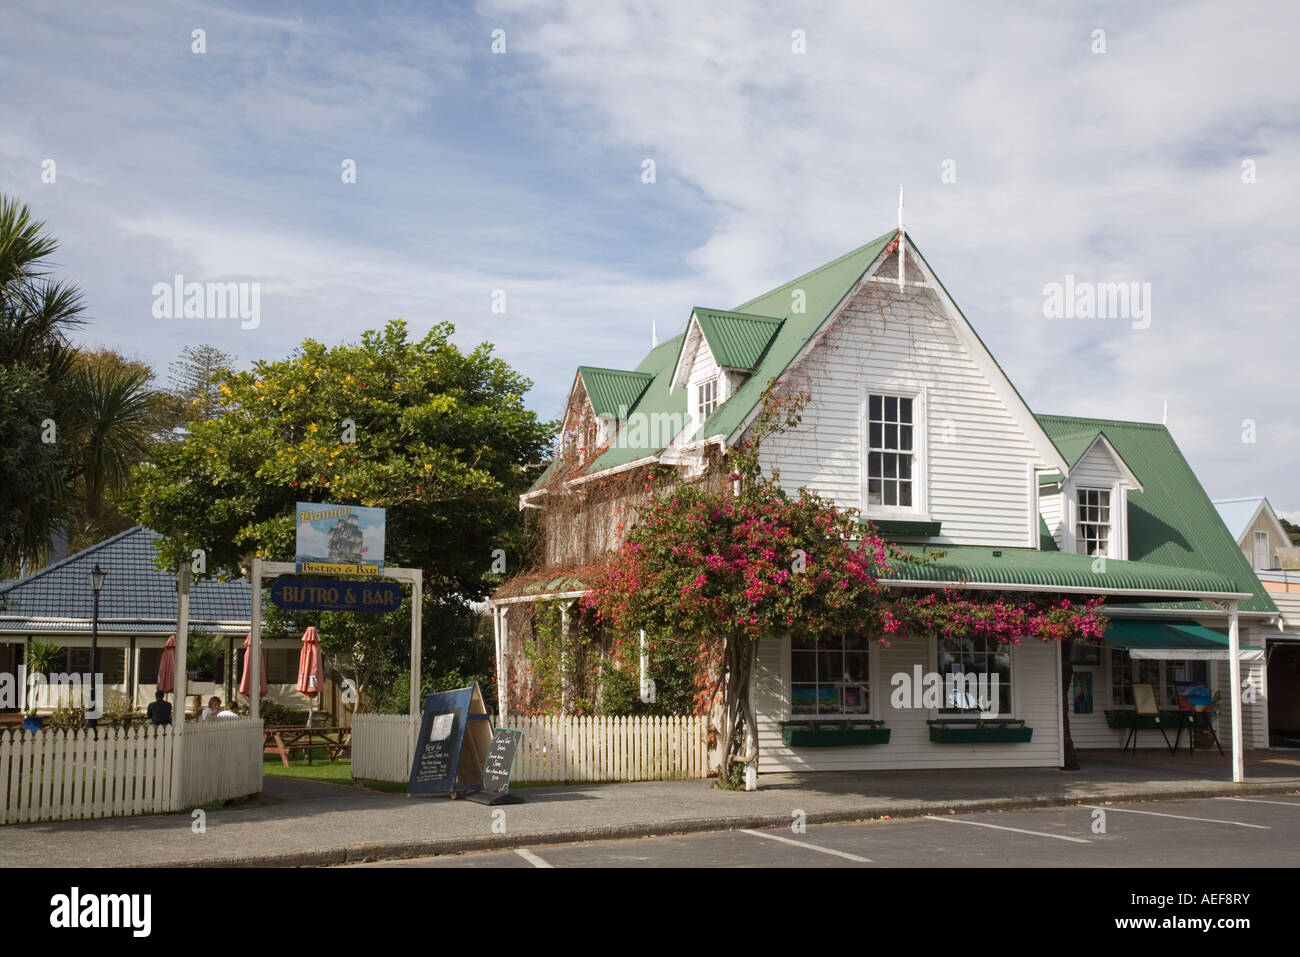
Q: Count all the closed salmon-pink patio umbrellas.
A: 3